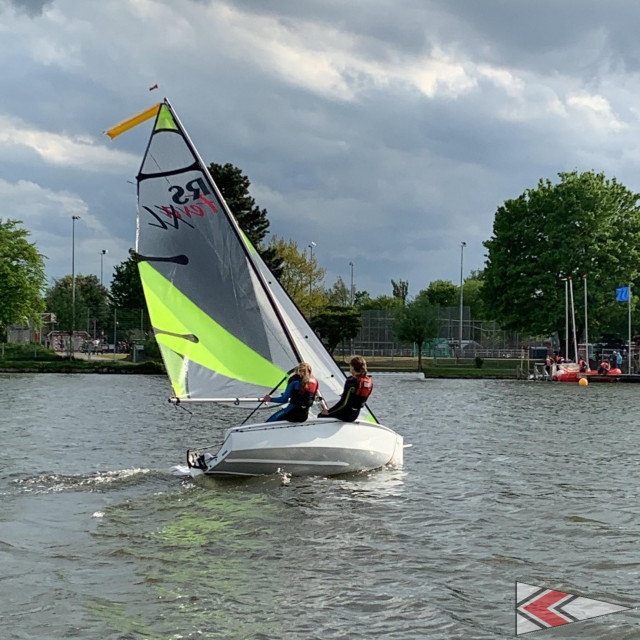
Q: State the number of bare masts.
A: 3